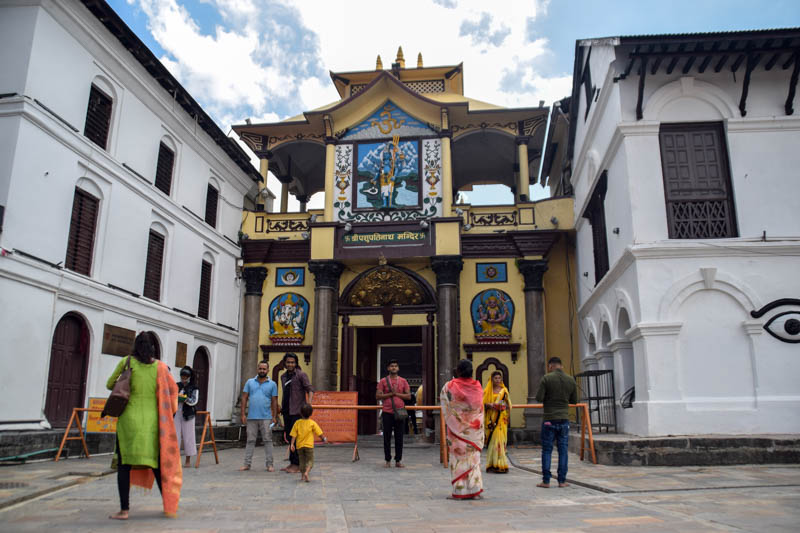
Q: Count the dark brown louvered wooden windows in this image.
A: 6